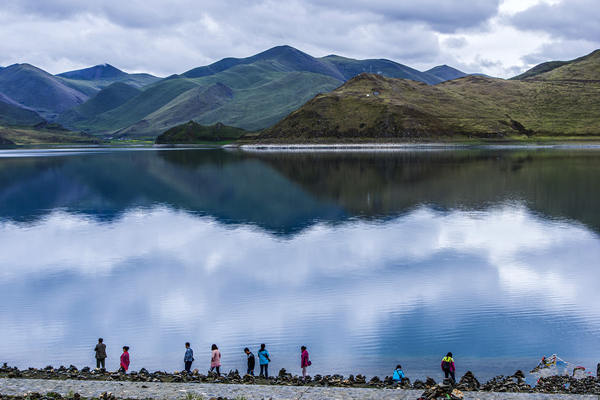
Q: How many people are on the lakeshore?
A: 9